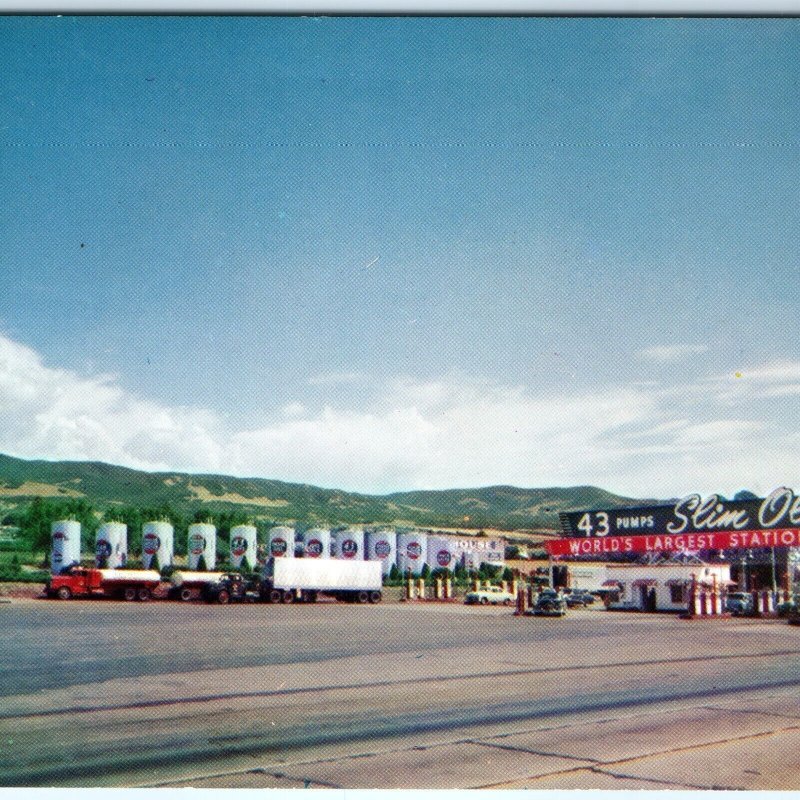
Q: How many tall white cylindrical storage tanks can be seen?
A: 11